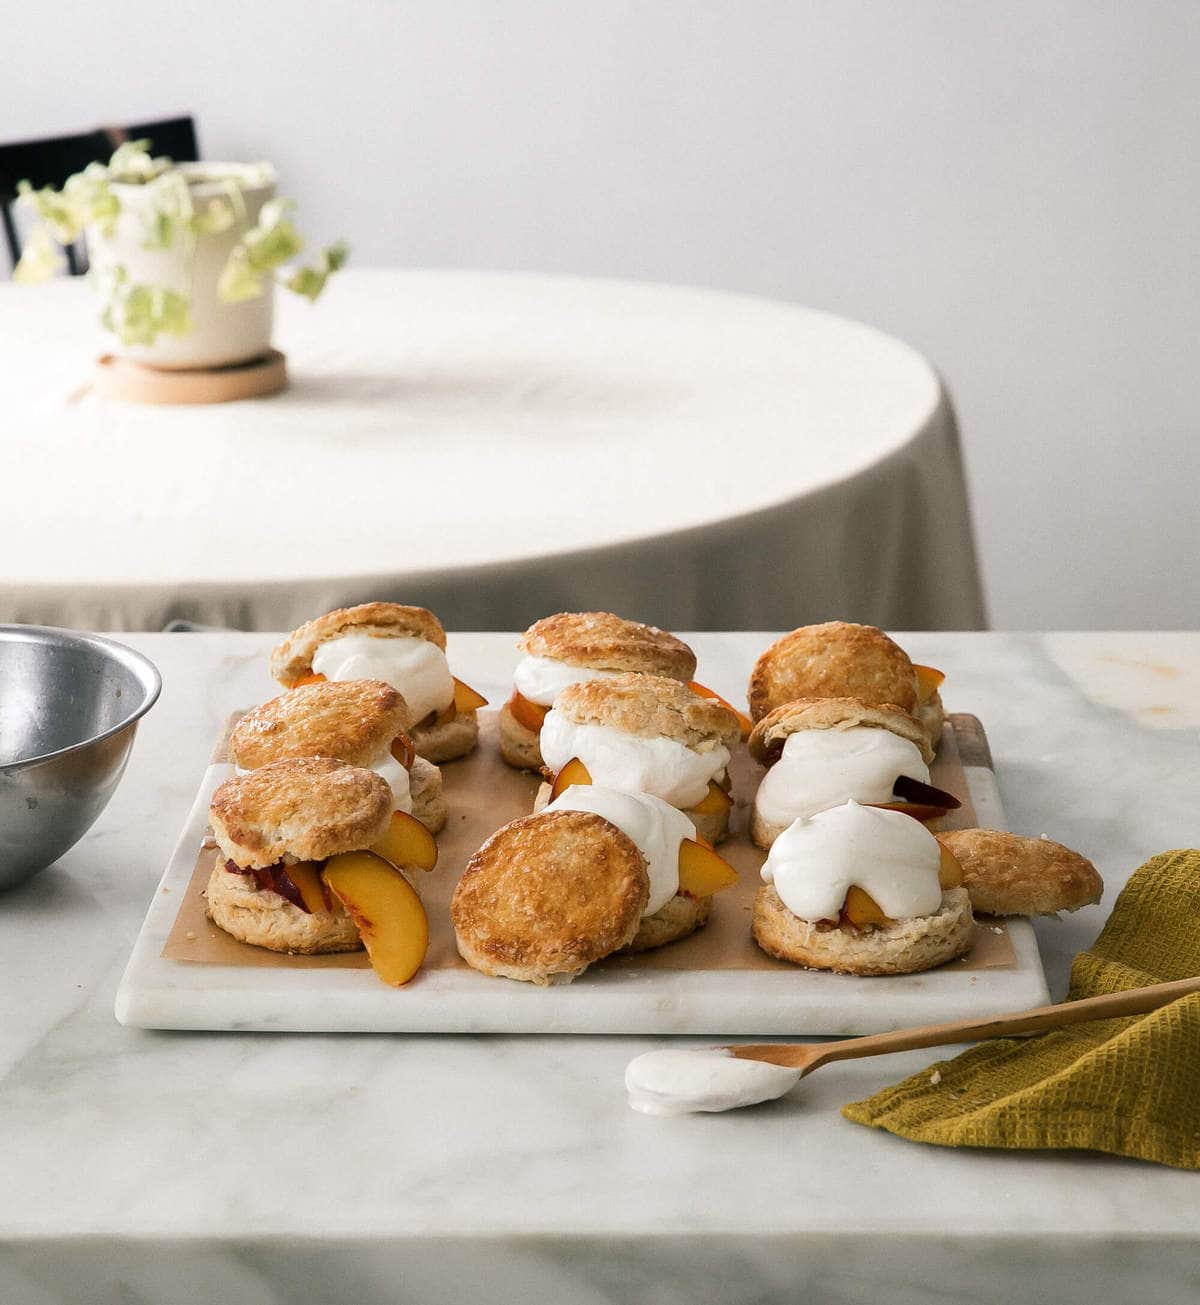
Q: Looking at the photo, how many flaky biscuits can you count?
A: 9